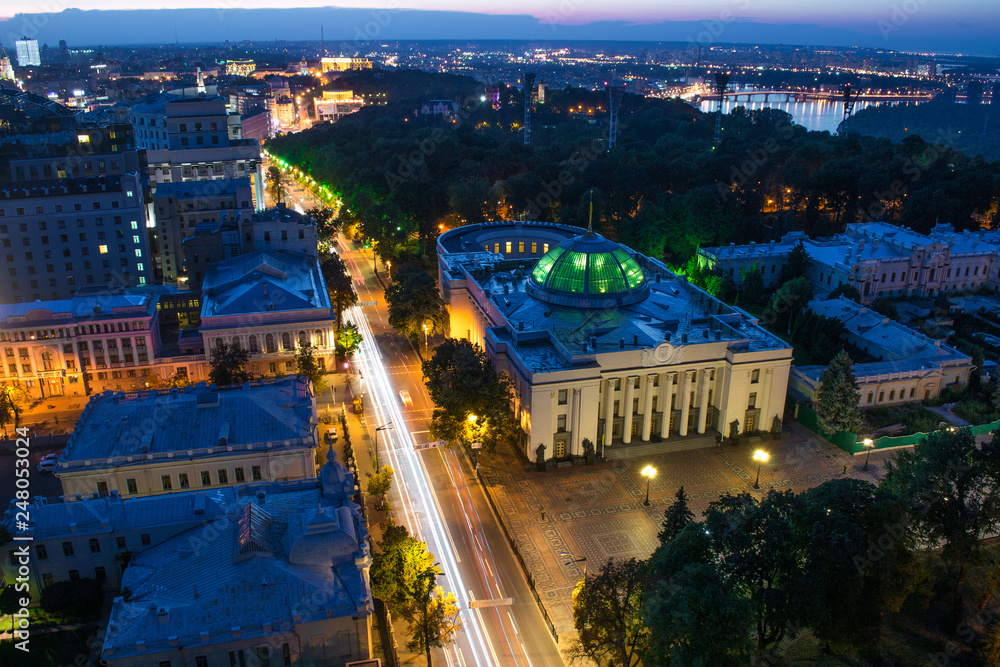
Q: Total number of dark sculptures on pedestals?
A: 4